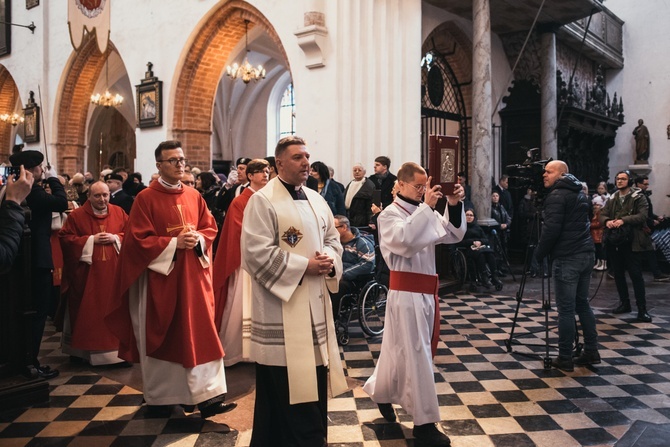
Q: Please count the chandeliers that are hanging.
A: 3